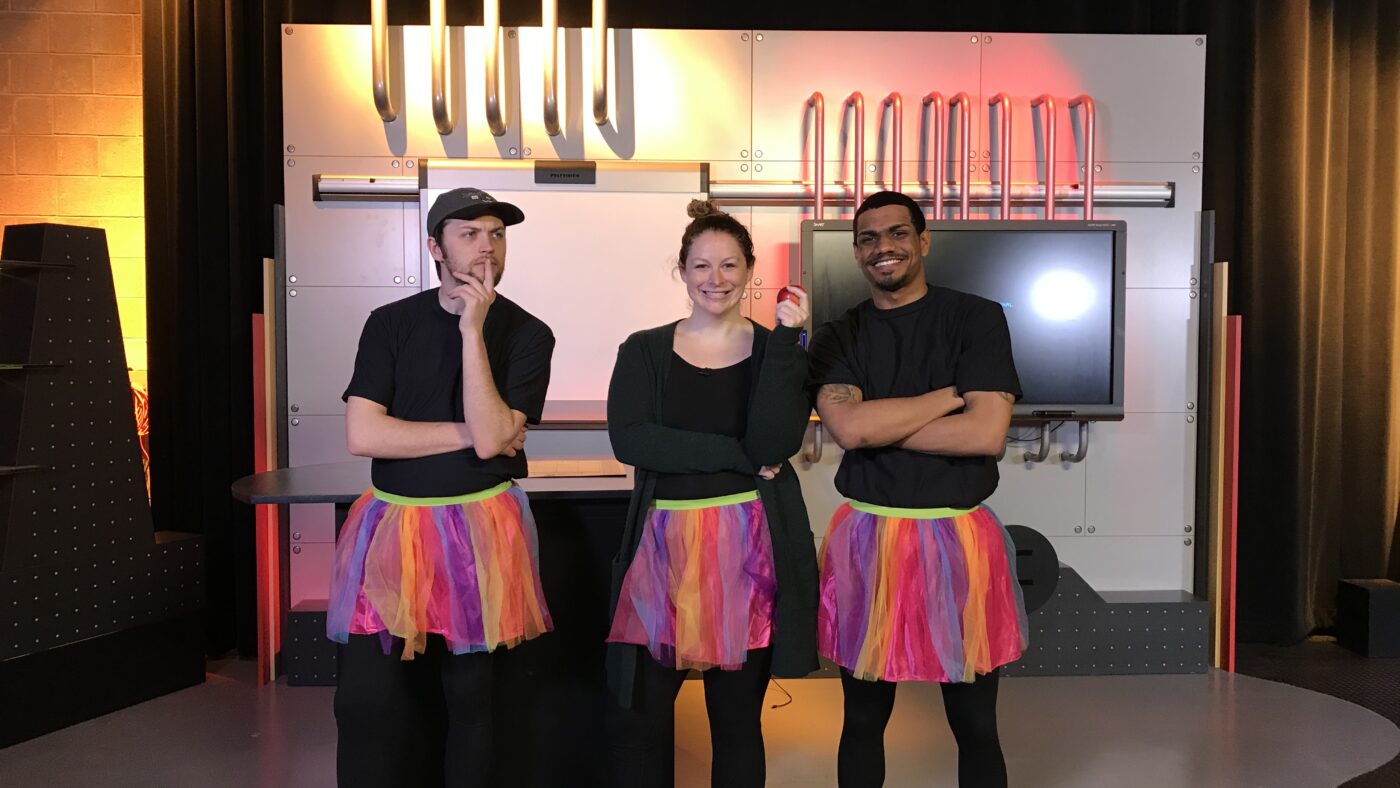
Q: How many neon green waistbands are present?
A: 3